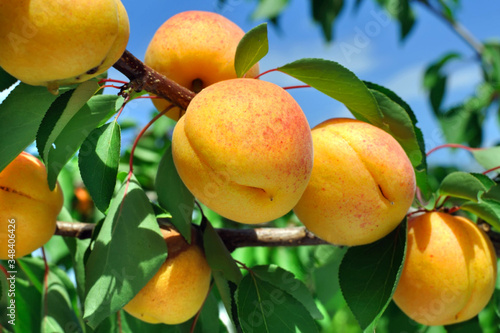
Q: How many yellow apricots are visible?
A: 7